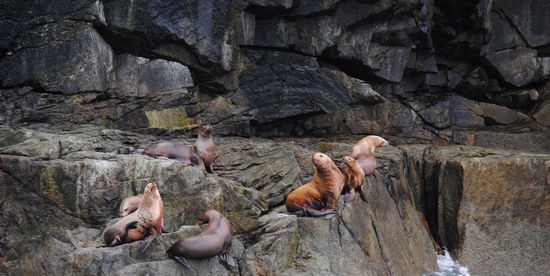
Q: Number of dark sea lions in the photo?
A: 2